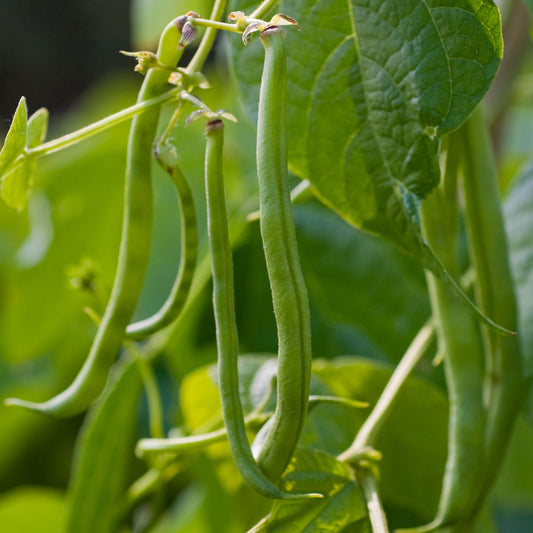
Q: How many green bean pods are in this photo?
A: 6